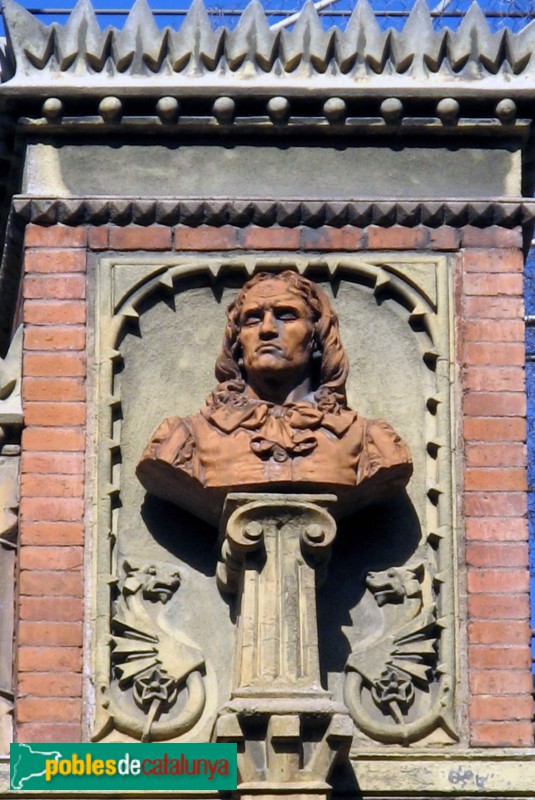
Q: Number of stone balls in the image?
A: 9